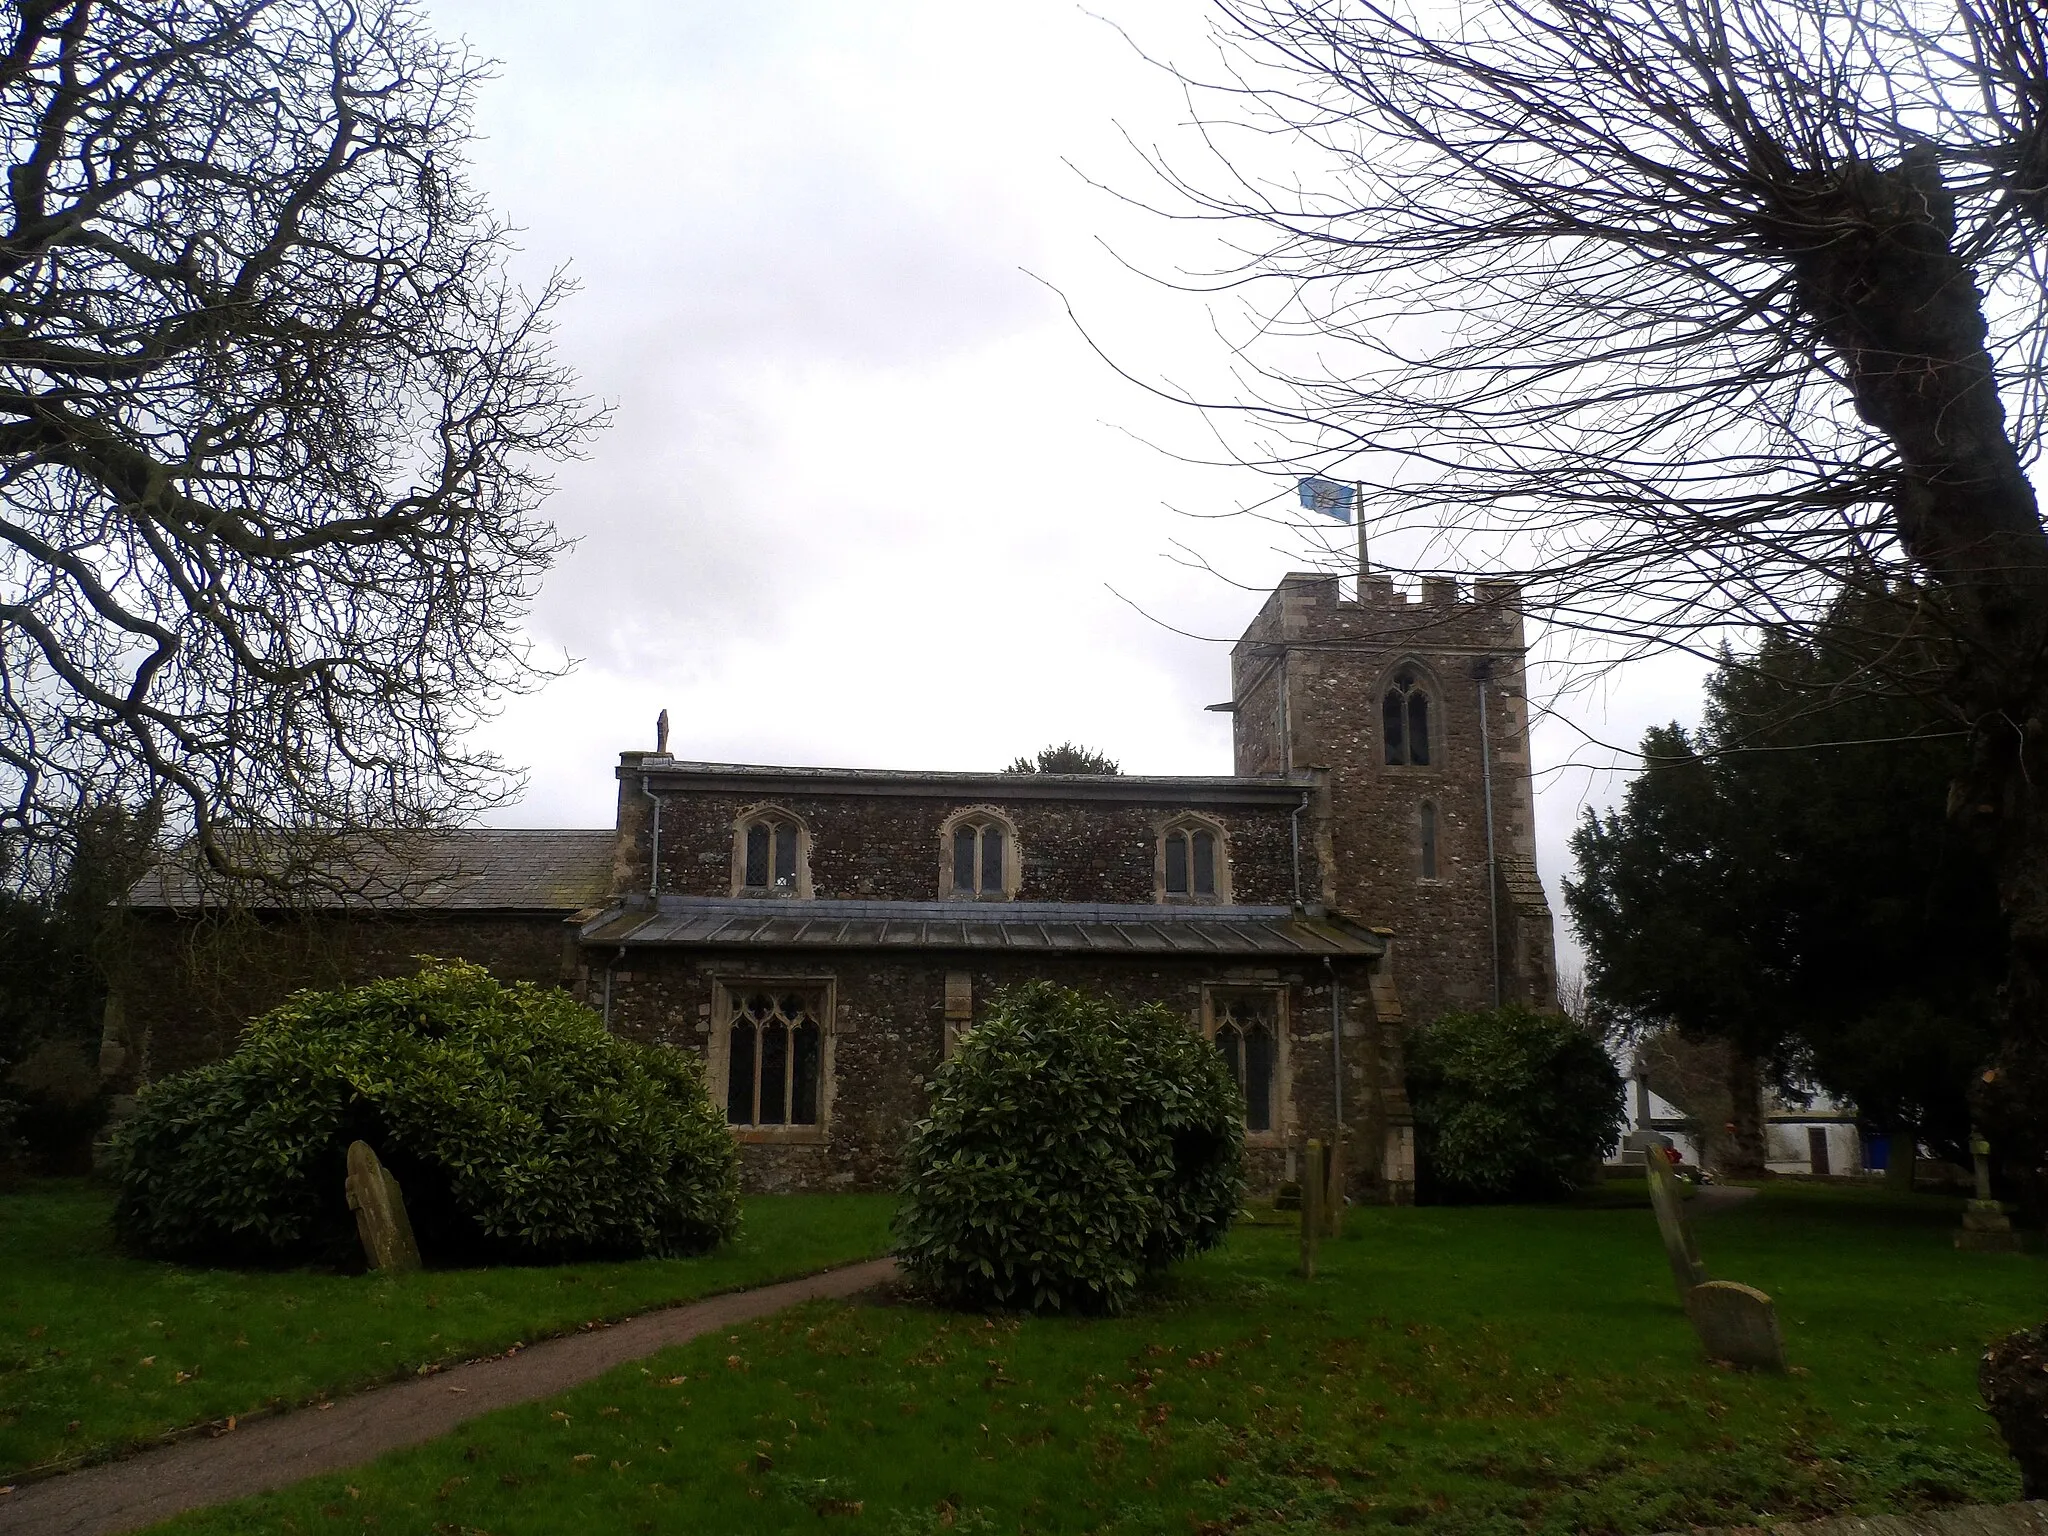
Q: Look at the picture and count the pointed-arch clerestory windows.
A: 3